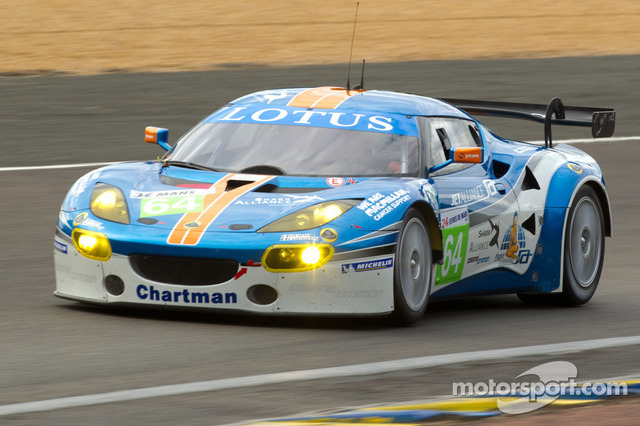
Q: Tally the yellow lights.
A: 4